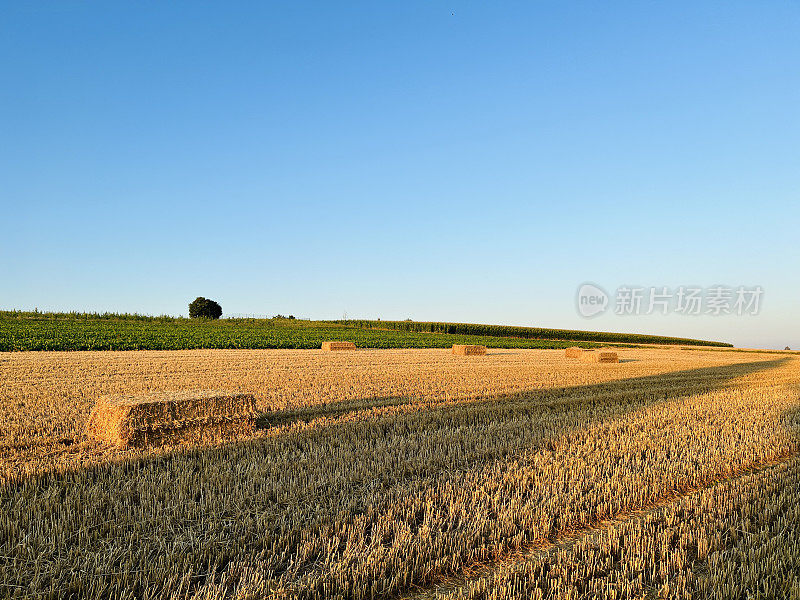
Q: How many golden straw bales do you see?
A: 5